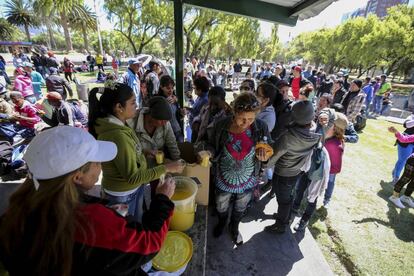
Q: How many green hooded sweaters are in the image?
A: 1